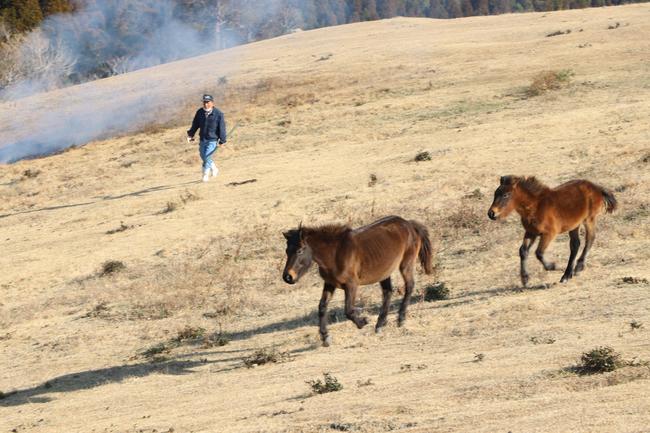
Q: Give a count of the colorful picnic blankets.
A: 0